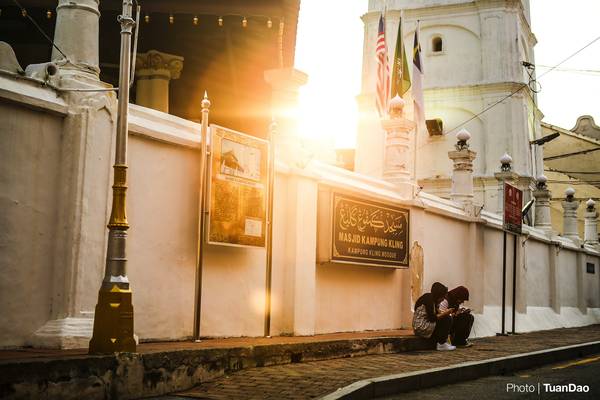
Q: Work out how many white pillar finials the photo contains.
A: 6